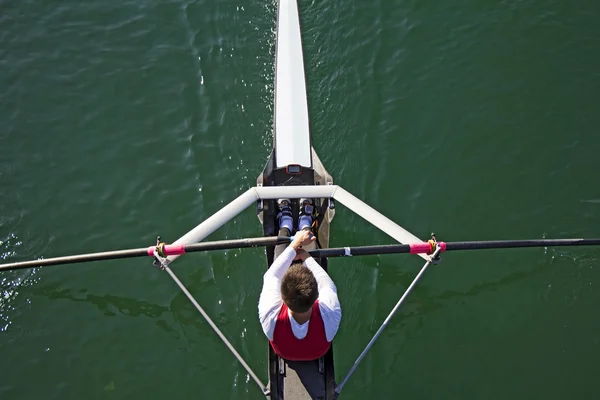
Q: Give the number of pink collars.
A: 2